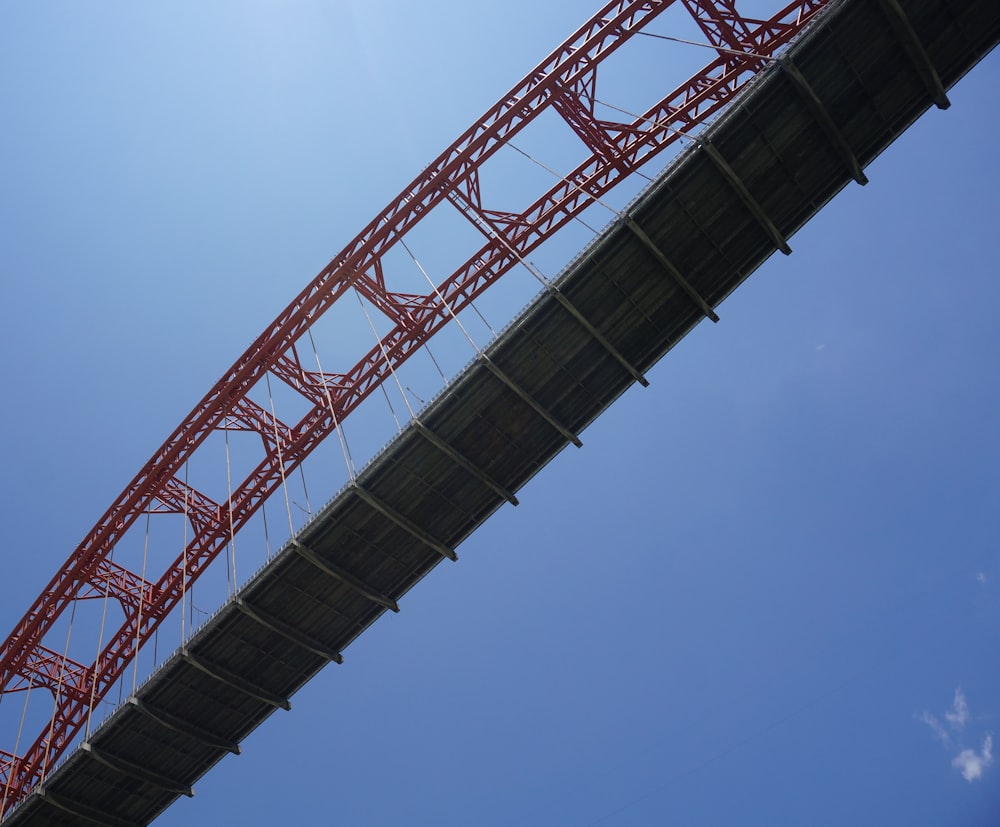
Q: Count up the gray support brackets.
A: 14